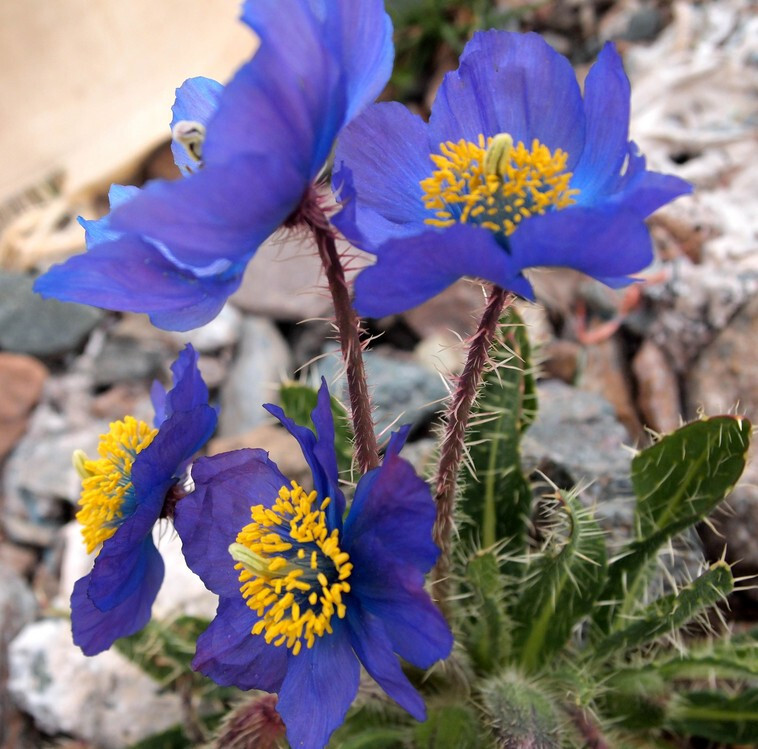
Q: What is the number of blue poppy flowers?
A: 4